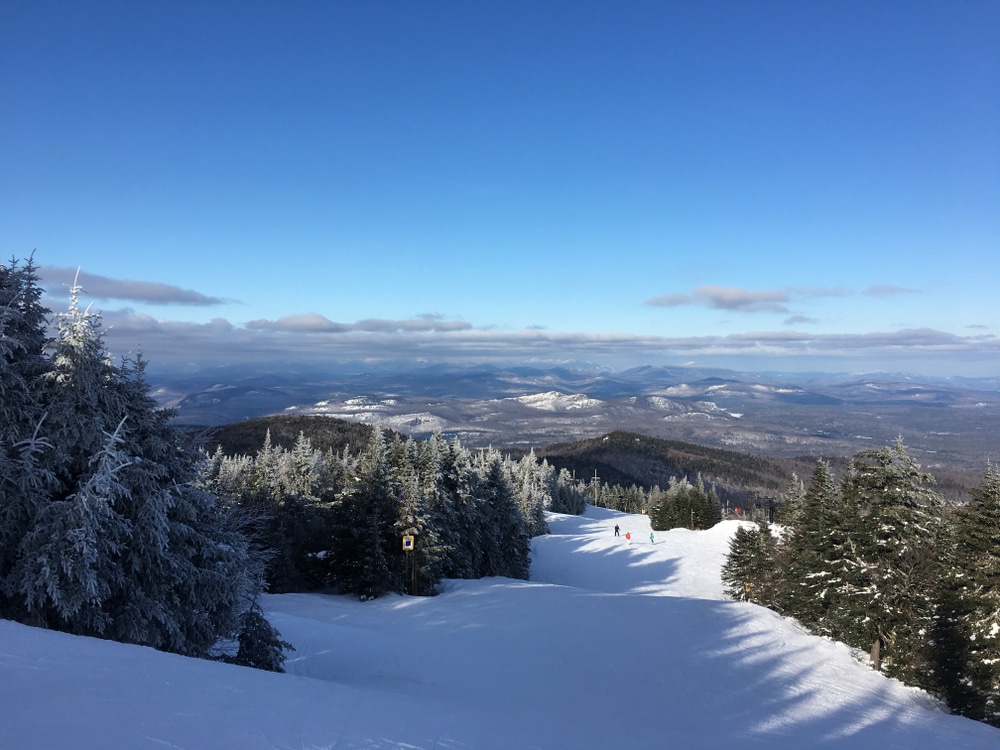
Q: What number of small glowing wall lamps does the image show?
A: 0